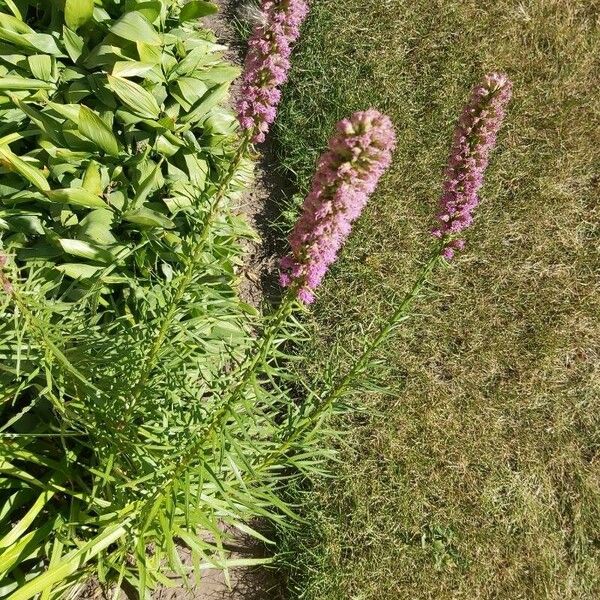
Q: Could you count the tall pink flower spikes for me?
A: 3